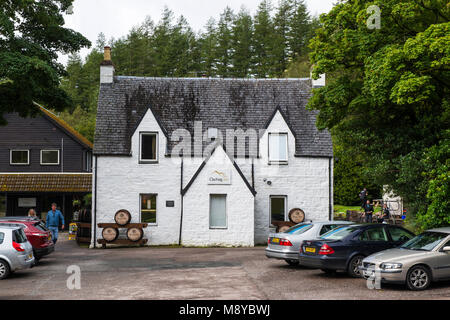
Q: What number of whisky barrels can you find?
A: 5